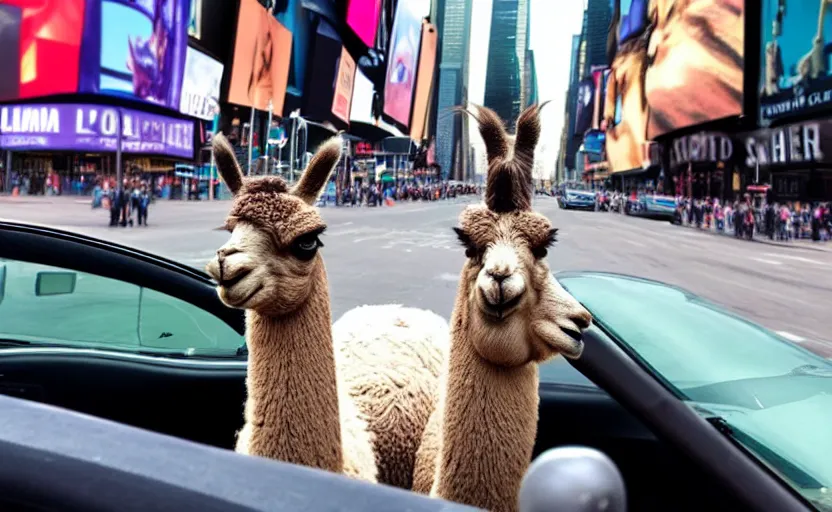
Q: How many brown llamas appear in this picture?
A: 2